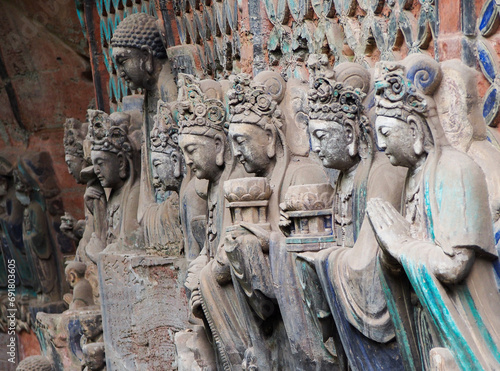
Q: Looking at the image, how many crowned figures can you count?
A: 7